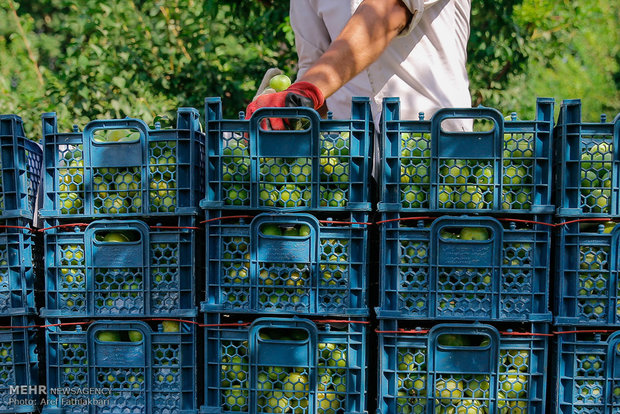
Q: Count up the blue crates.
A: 15